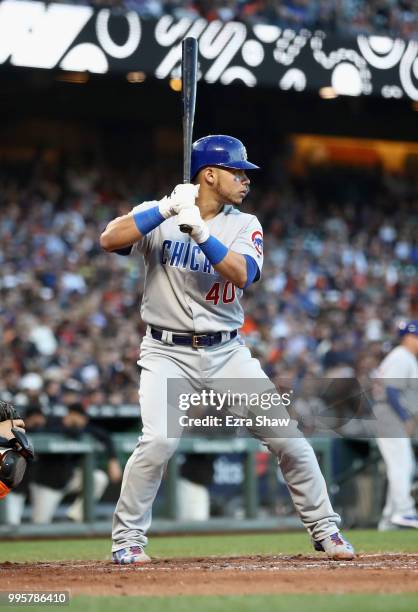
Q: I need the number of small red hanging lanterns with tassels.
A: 0